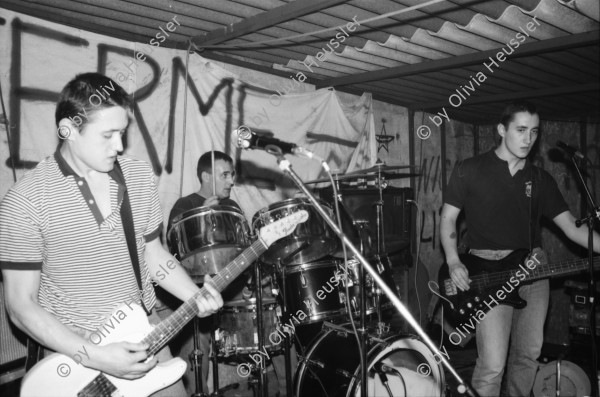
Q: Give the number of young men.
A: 3